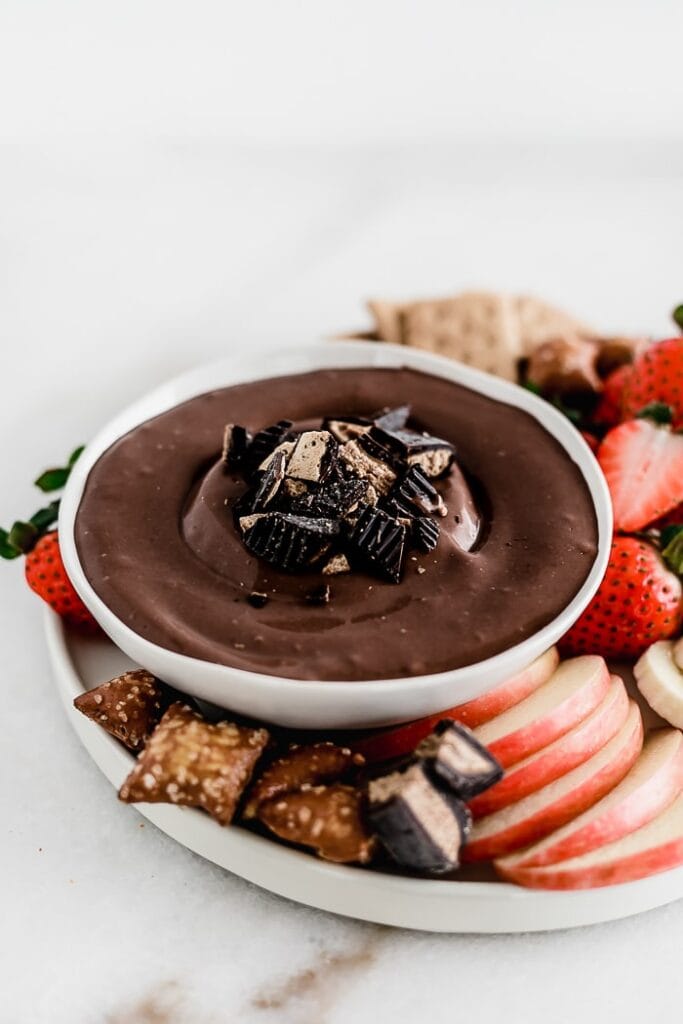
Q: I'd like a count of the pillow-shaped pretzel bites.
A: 4